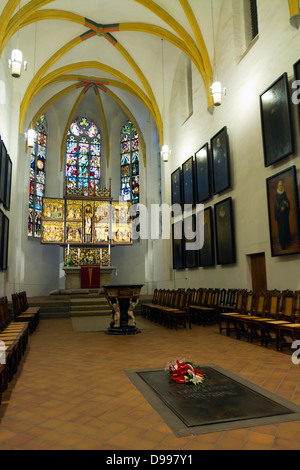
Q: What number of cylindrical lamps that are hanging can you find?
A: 4